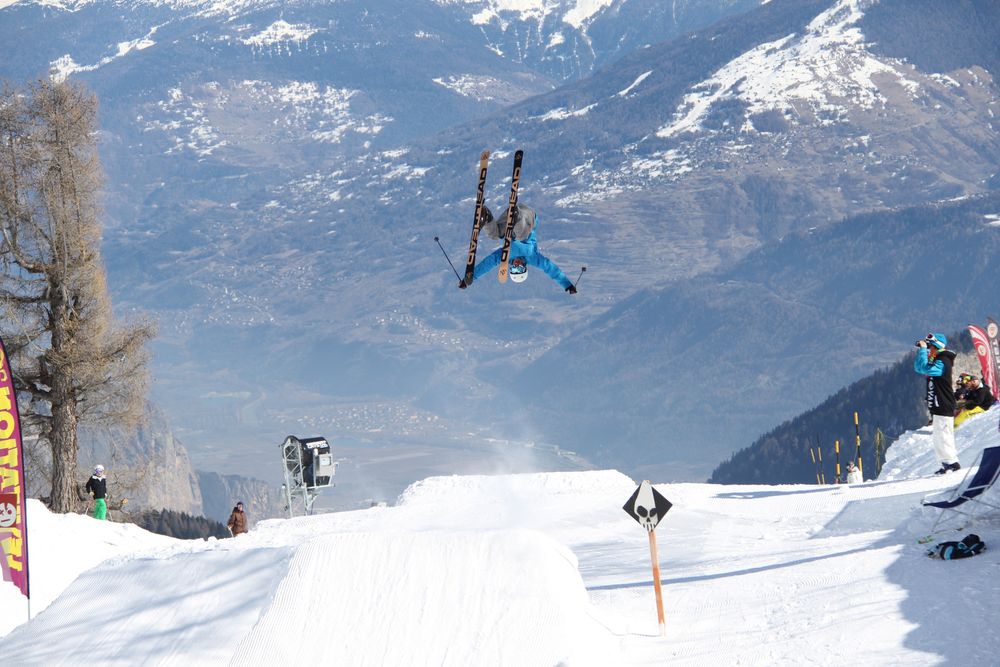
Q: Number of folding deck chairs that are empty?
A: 1